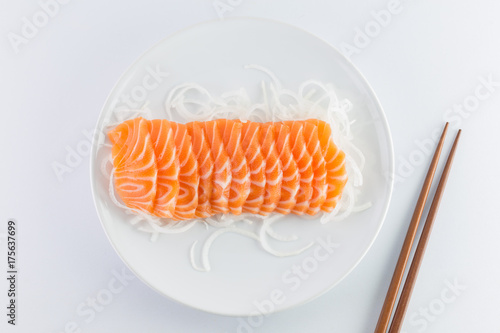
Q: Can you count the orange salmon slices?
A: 12